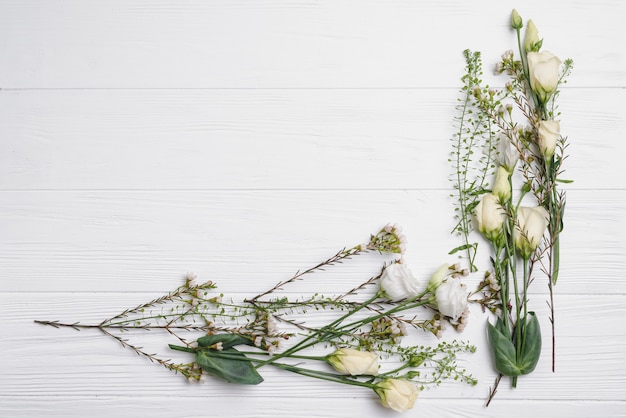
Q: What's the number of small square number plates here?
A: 0